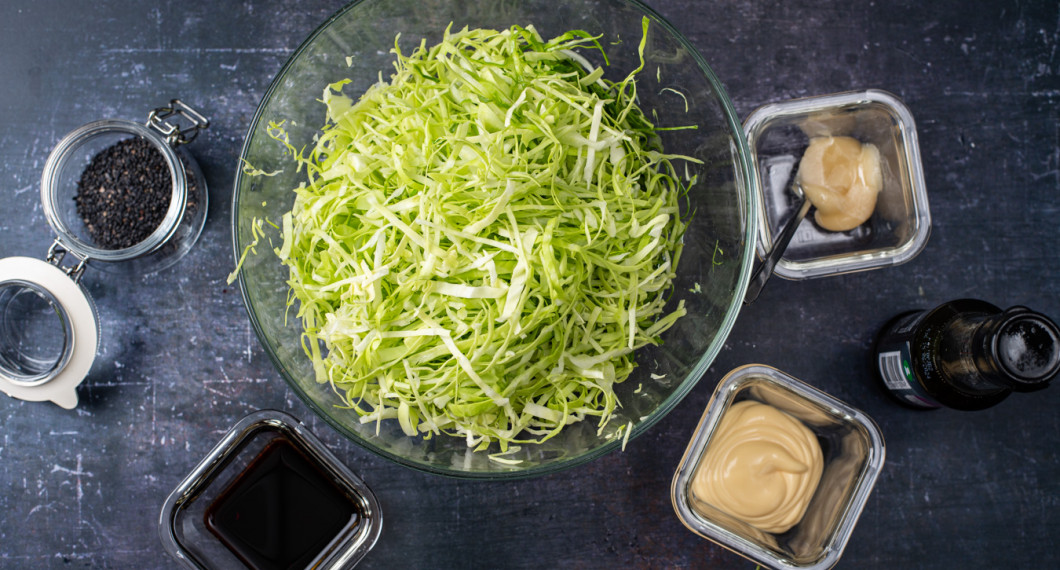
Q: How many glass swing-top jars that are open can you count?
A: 1